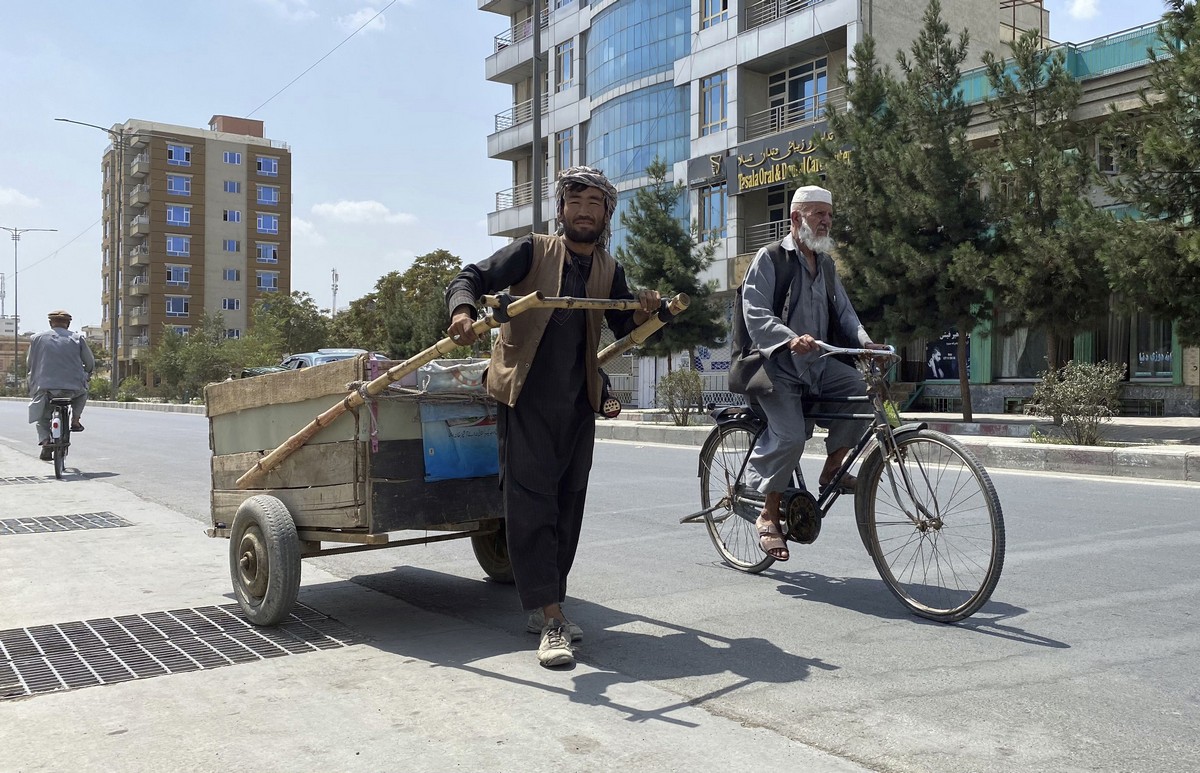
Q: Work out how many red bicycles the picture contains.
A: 0